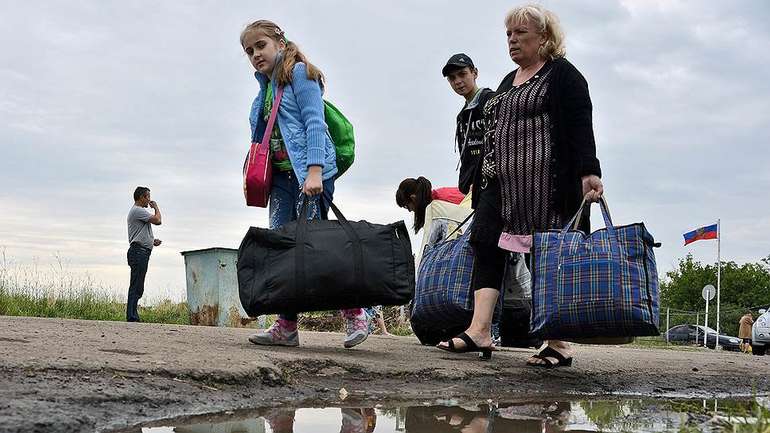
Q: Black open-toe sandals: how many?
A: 2